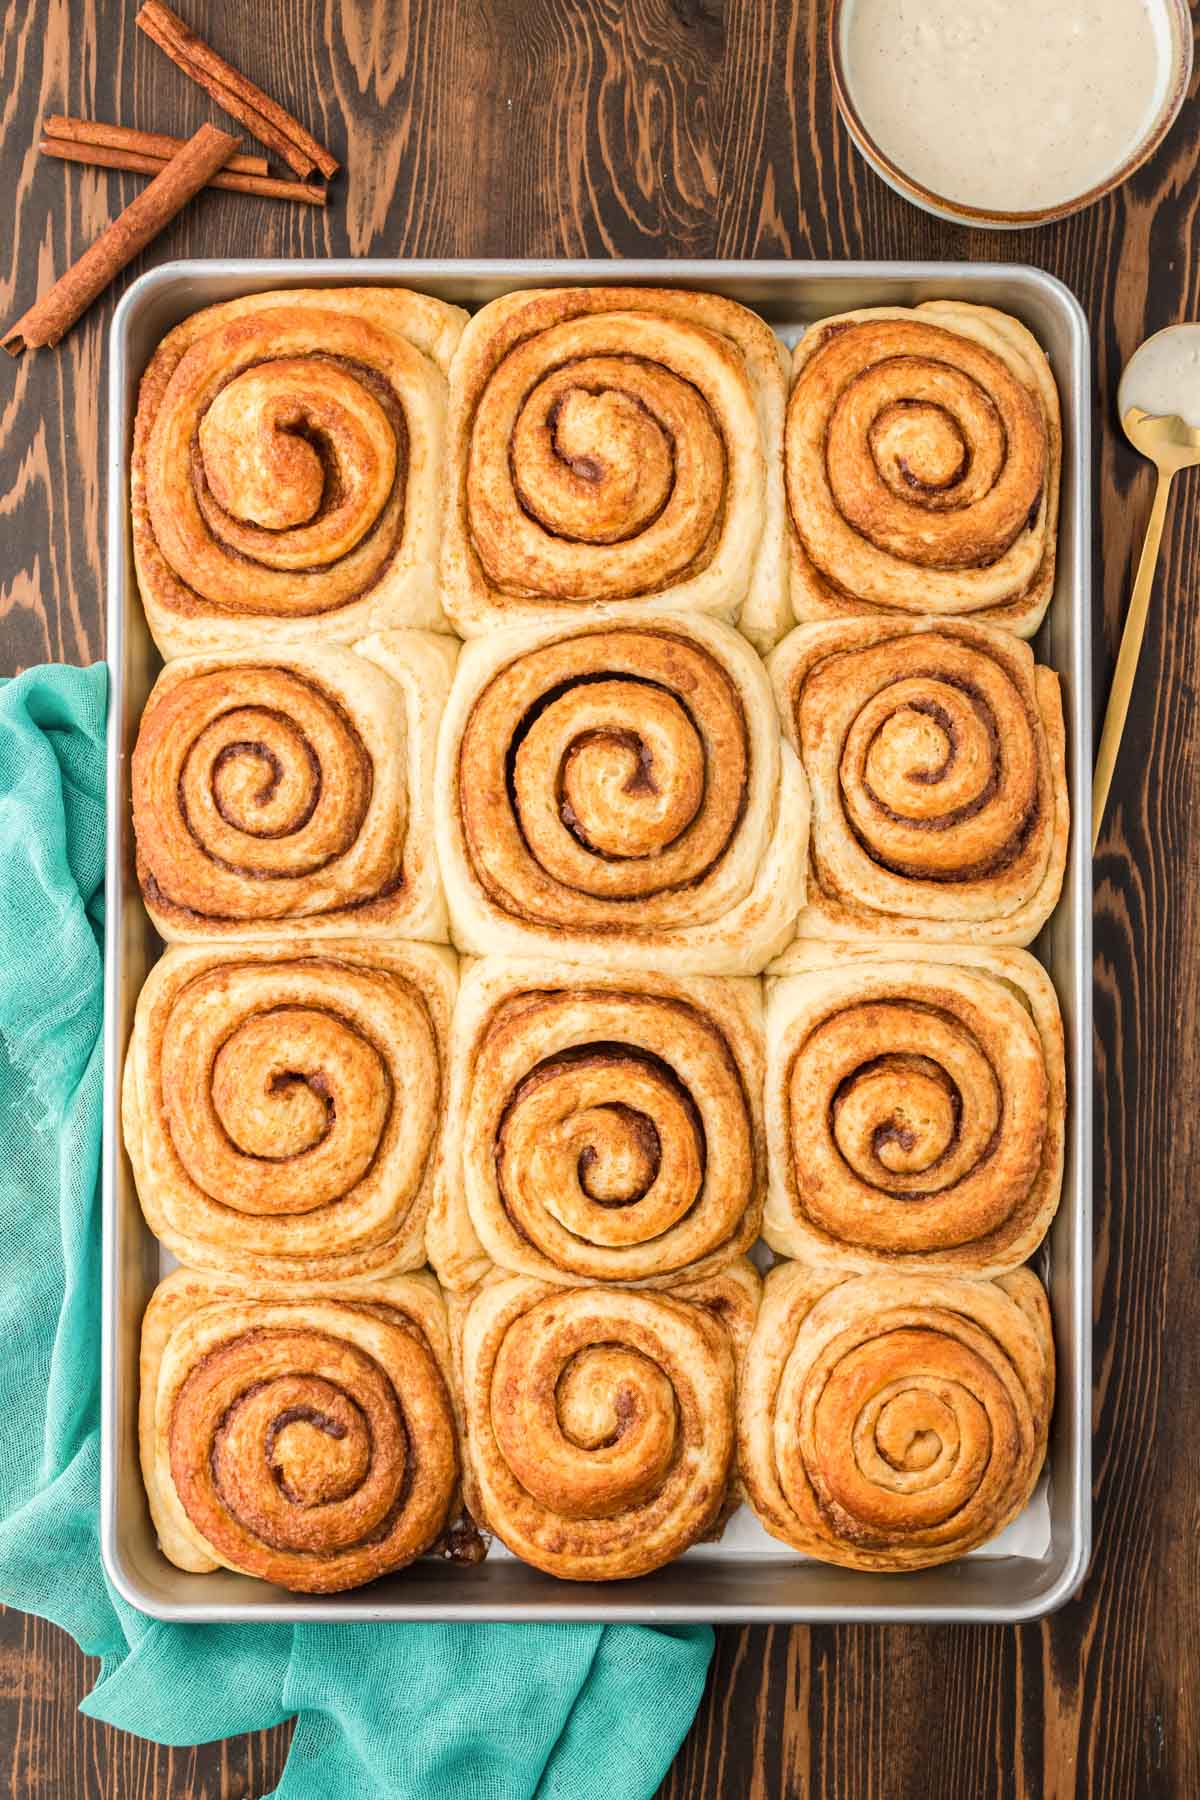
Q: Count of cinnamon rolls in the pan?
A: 12